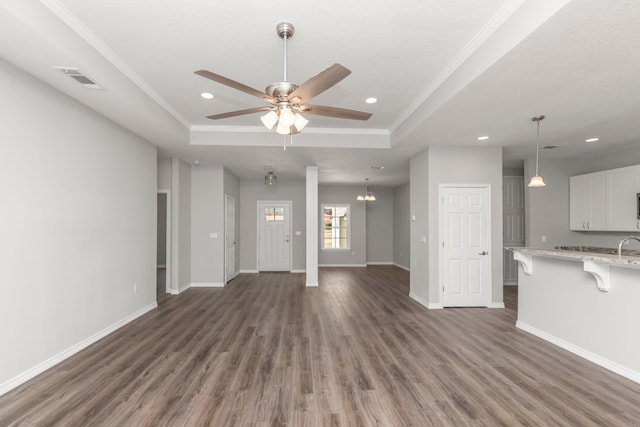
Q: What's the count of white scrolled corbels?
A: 2